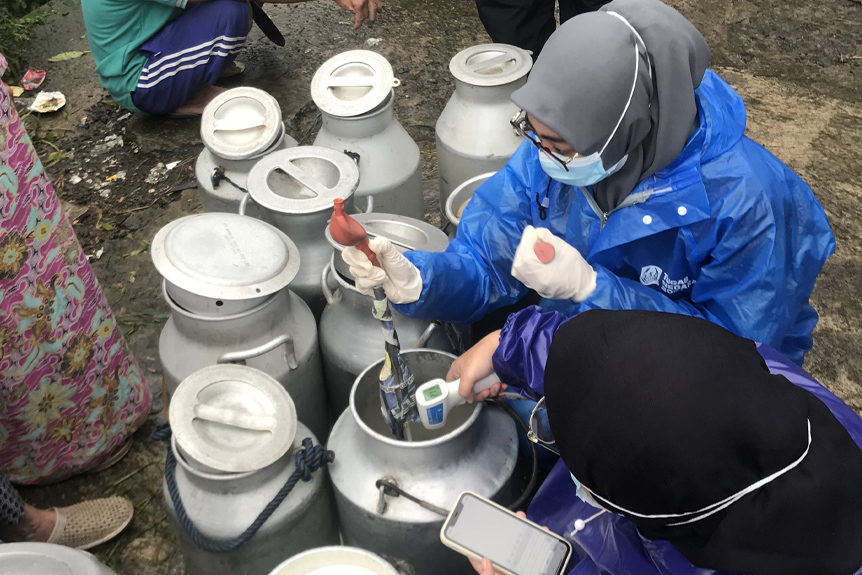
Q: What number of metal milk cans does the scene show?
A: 11